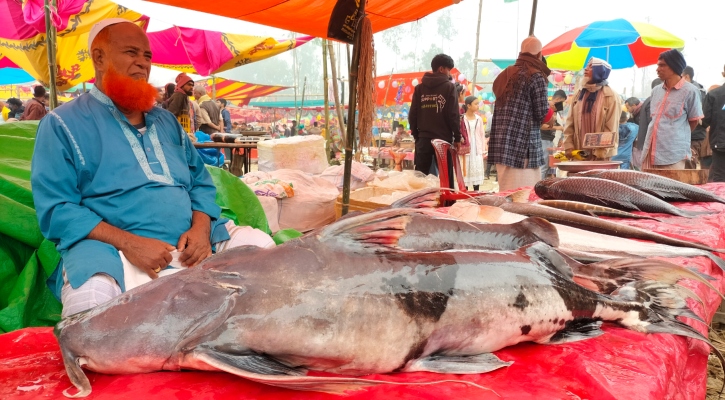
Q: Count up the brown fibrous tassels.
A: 1